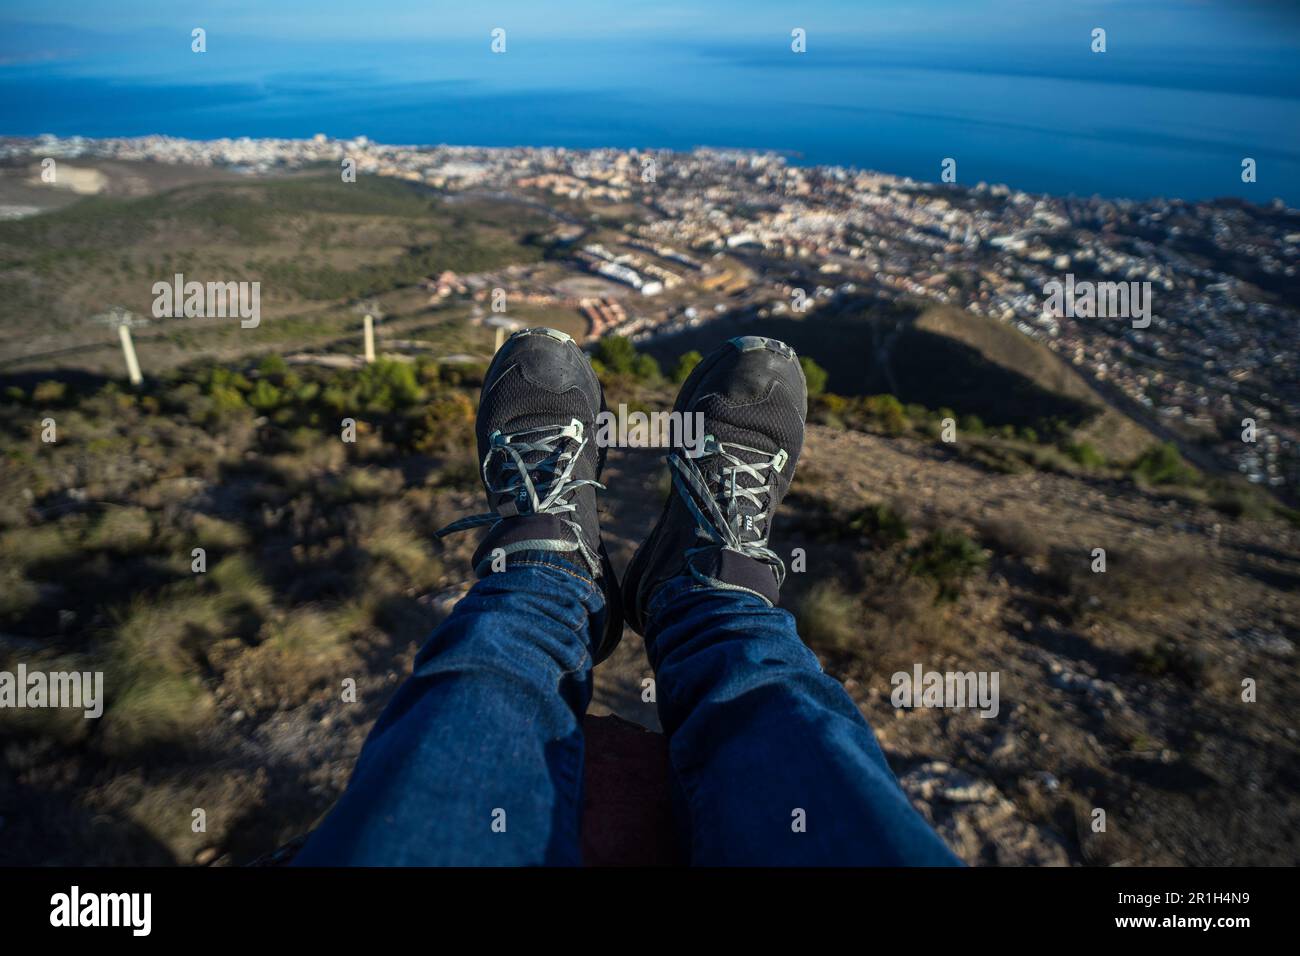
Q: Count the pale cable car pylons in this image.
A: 3